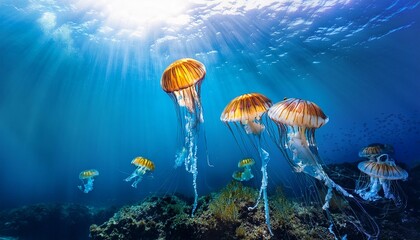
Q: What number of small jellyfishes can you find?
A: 3